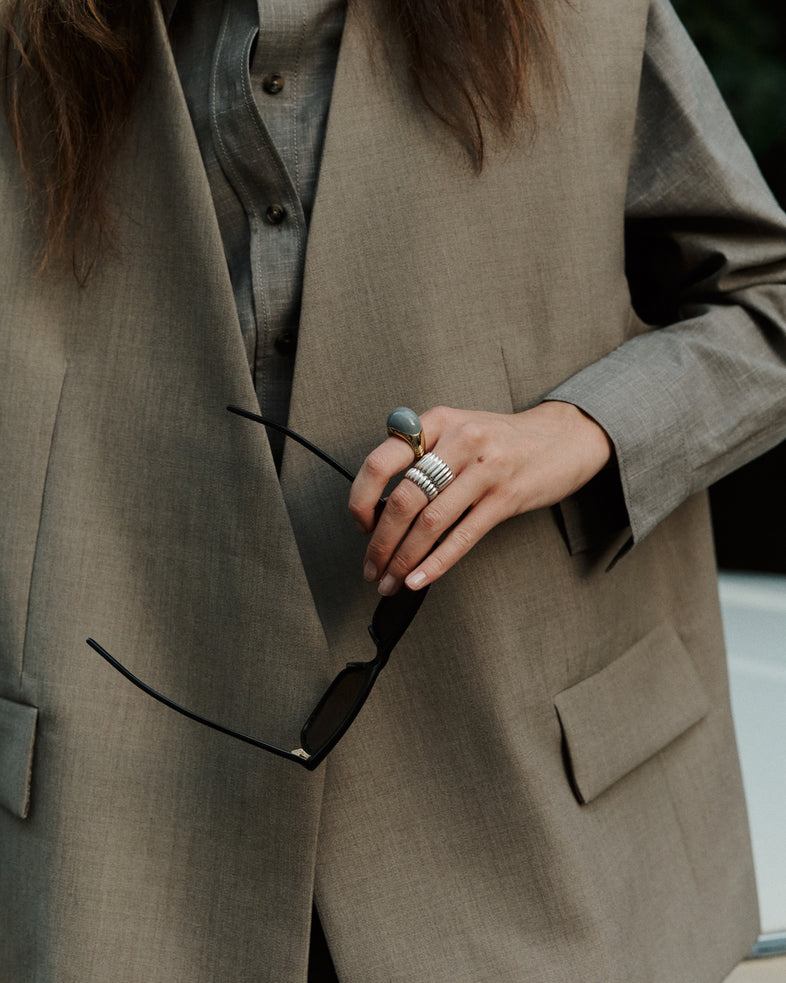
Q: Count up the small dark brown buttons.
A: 3